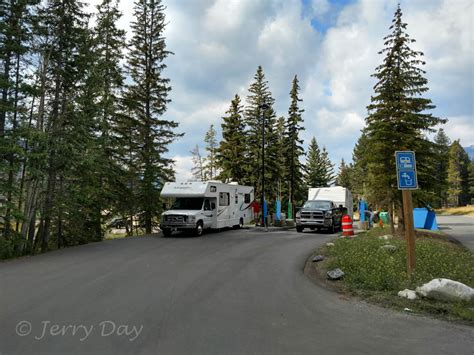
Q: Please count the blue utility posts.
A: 3